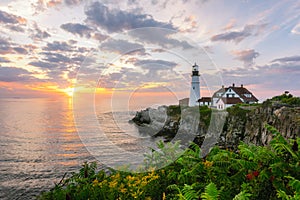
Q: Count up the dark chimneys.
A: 3